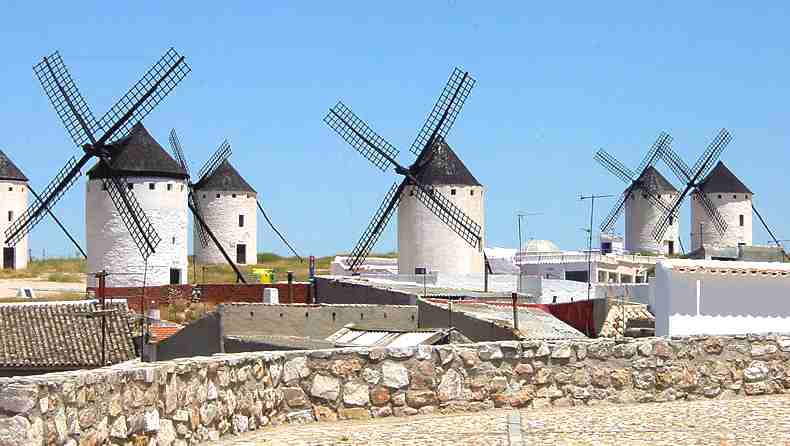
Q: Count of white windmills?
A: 6